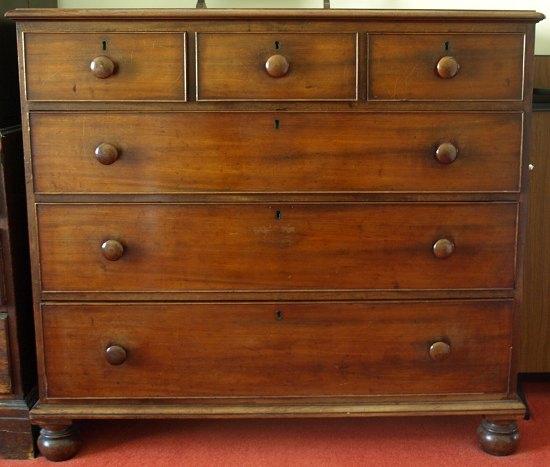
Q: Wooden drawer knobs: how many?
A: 9